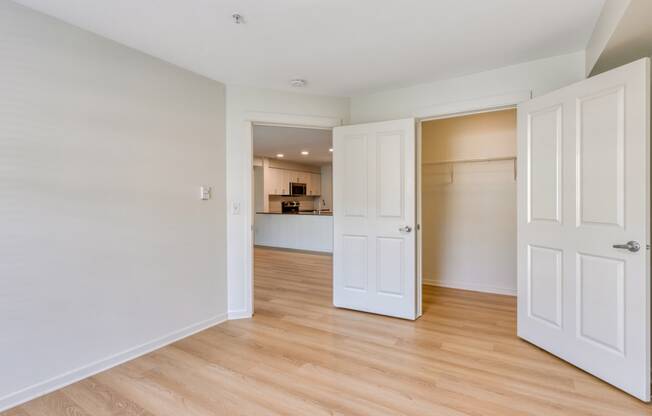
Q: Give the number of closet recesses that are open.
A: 1